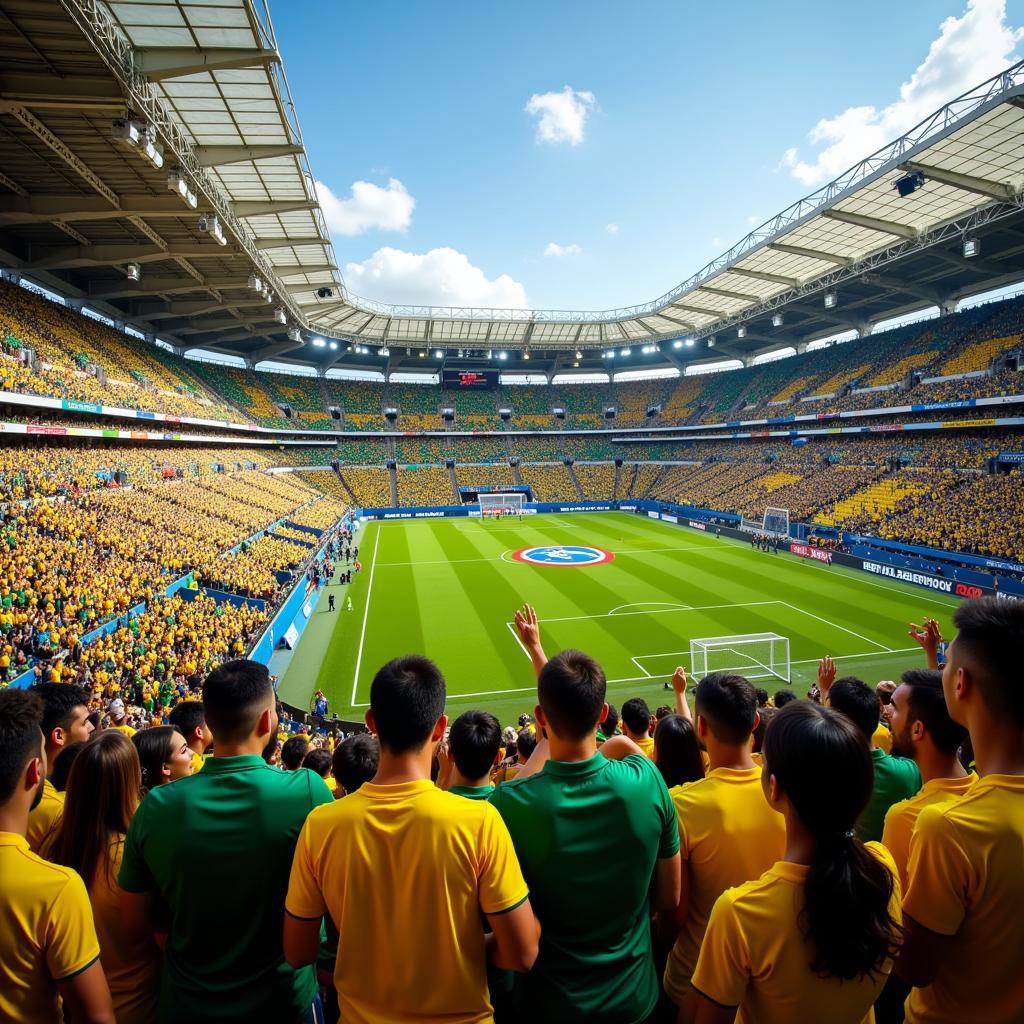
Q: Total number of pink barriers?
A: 1